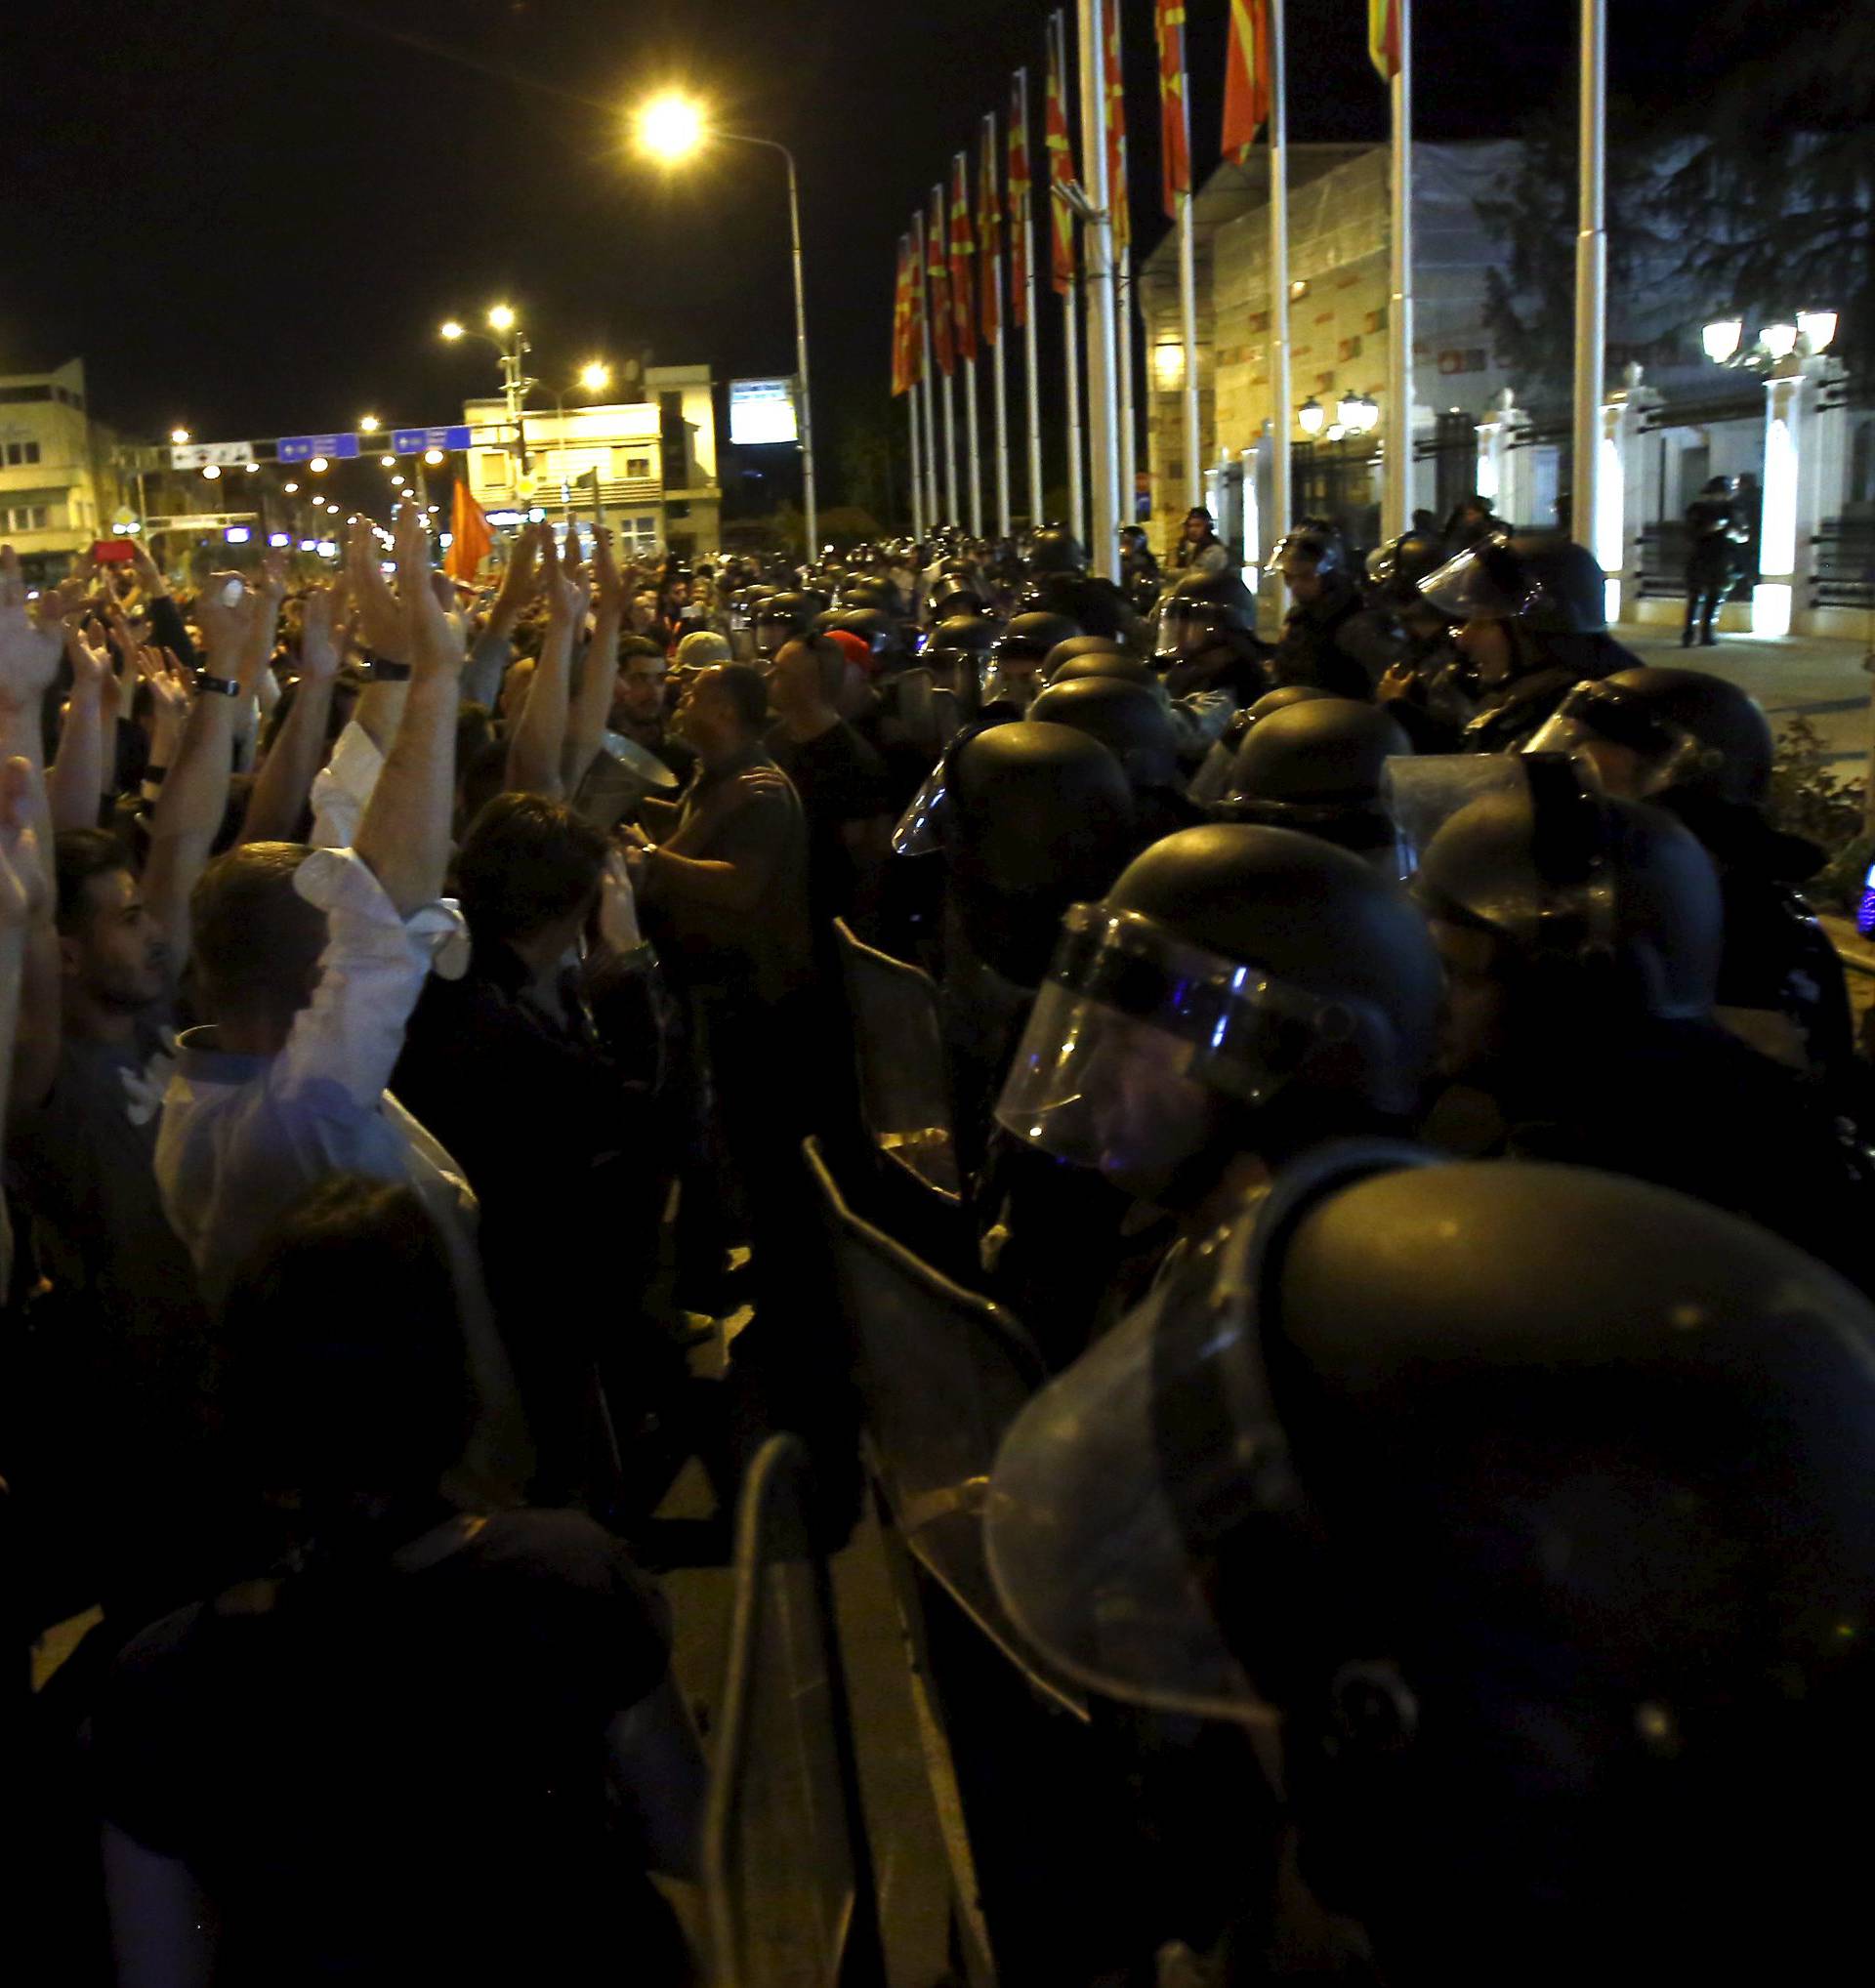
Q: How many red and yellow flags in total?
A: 11